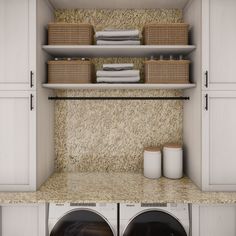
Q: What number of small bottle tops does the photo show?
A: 7